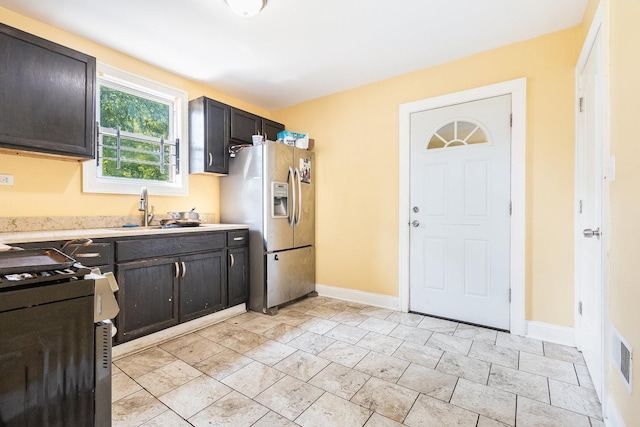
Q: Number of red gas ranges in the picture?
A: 0